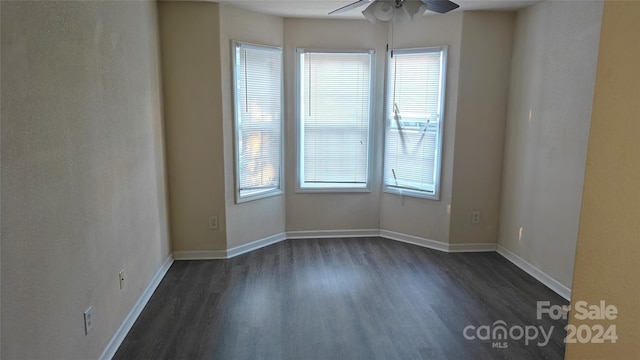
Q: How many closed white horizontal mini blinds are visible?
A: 3